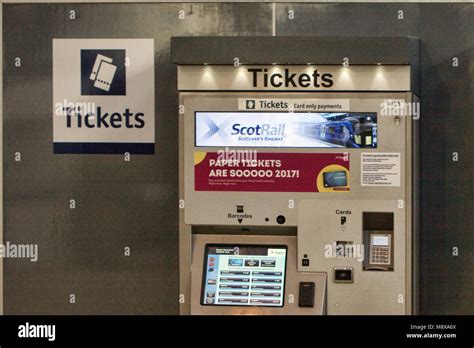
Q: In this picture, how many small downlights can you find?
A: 6